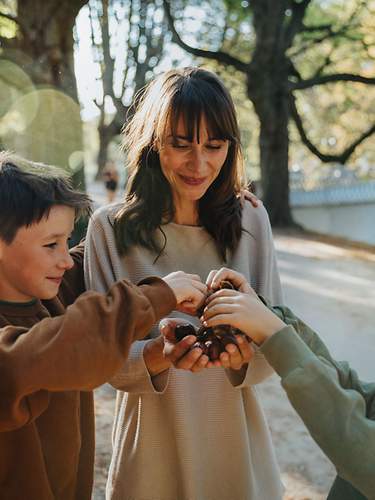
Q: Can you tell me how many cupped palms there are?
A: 2